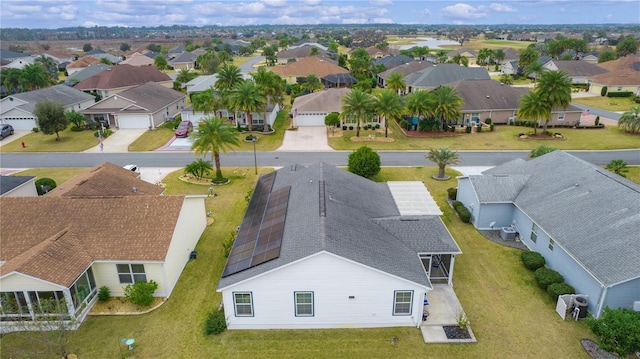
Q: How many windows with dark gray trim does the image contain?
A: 3